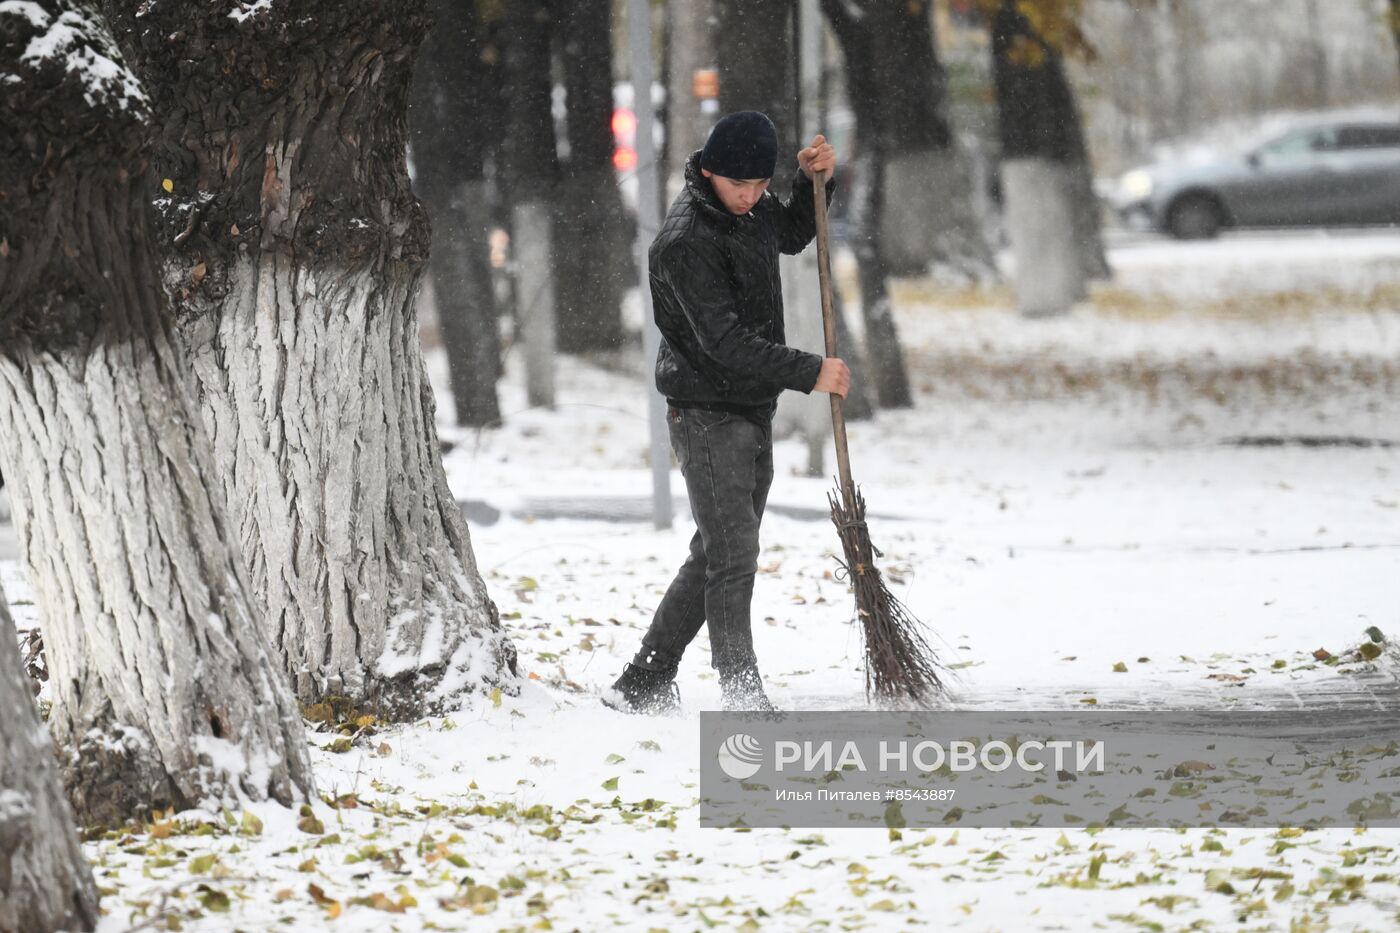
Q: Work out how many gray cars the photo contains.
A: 1